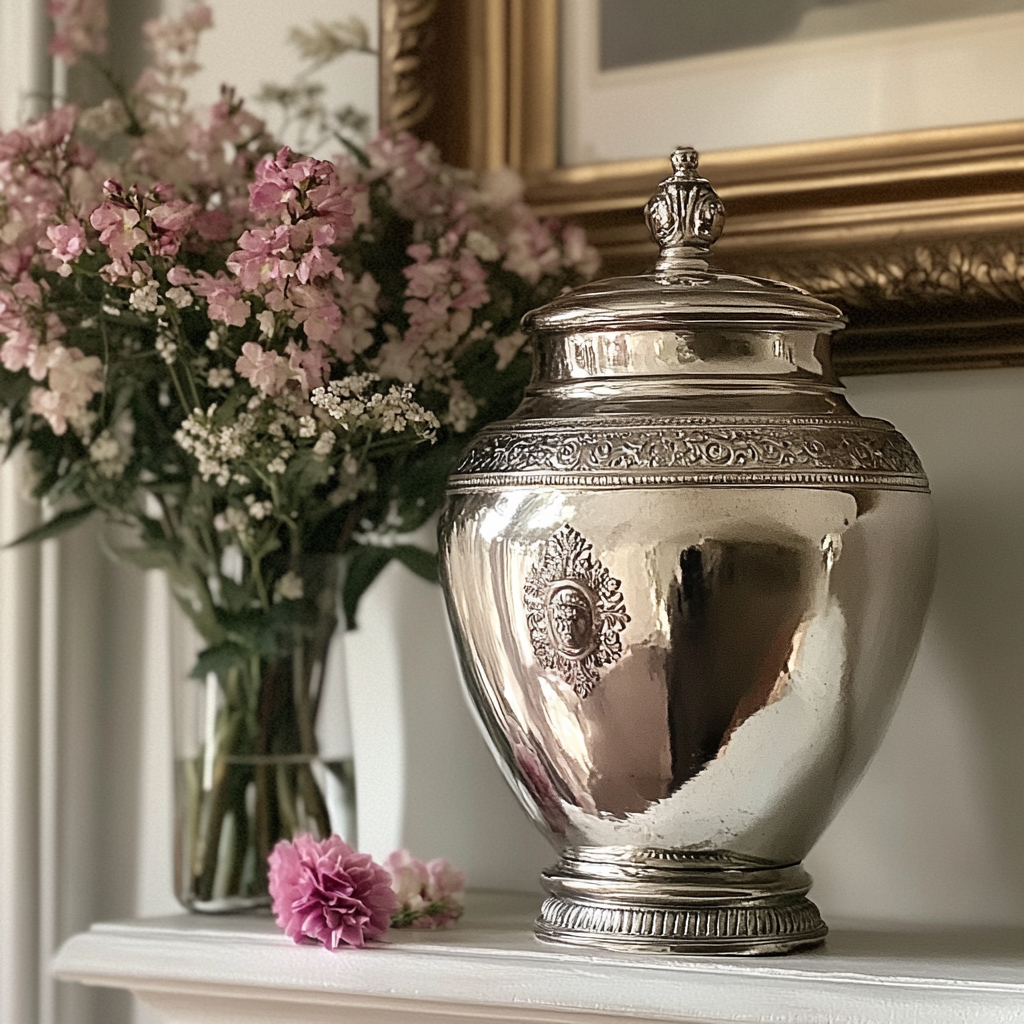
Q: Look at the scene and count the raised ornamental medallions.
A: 1